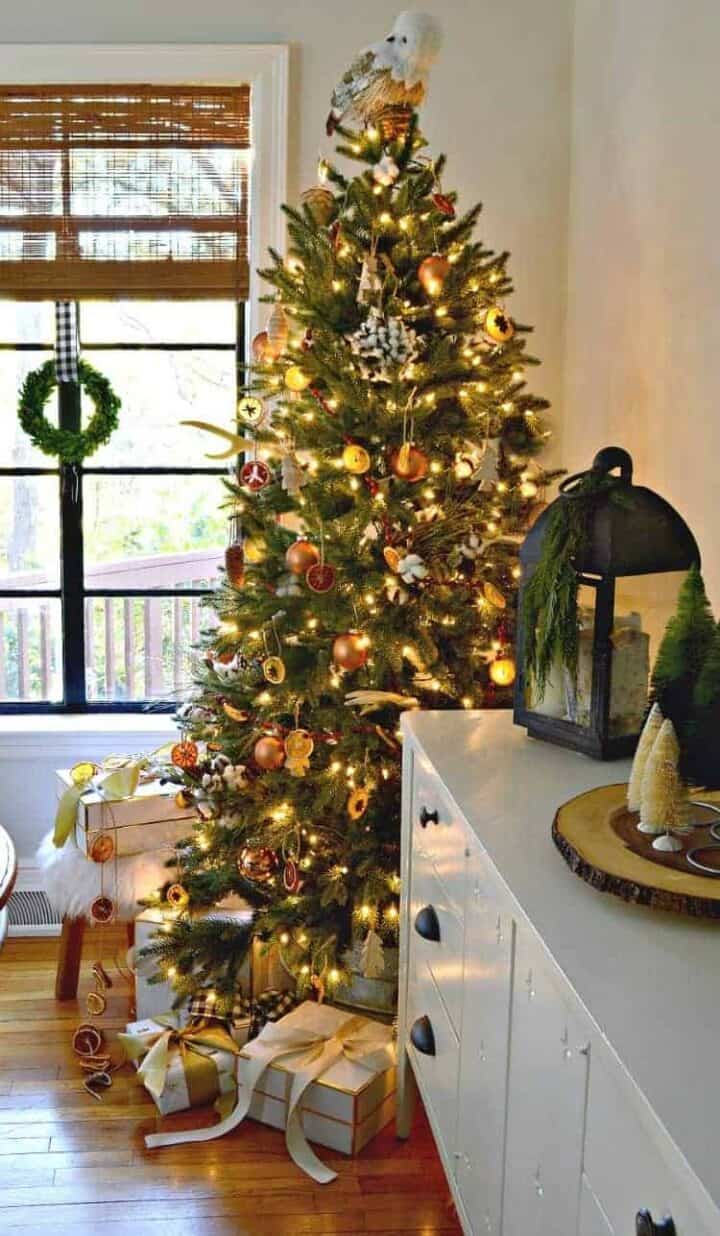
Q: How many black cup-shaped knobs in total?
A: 2